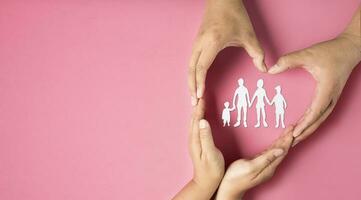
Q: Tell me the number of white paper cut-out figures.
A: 4